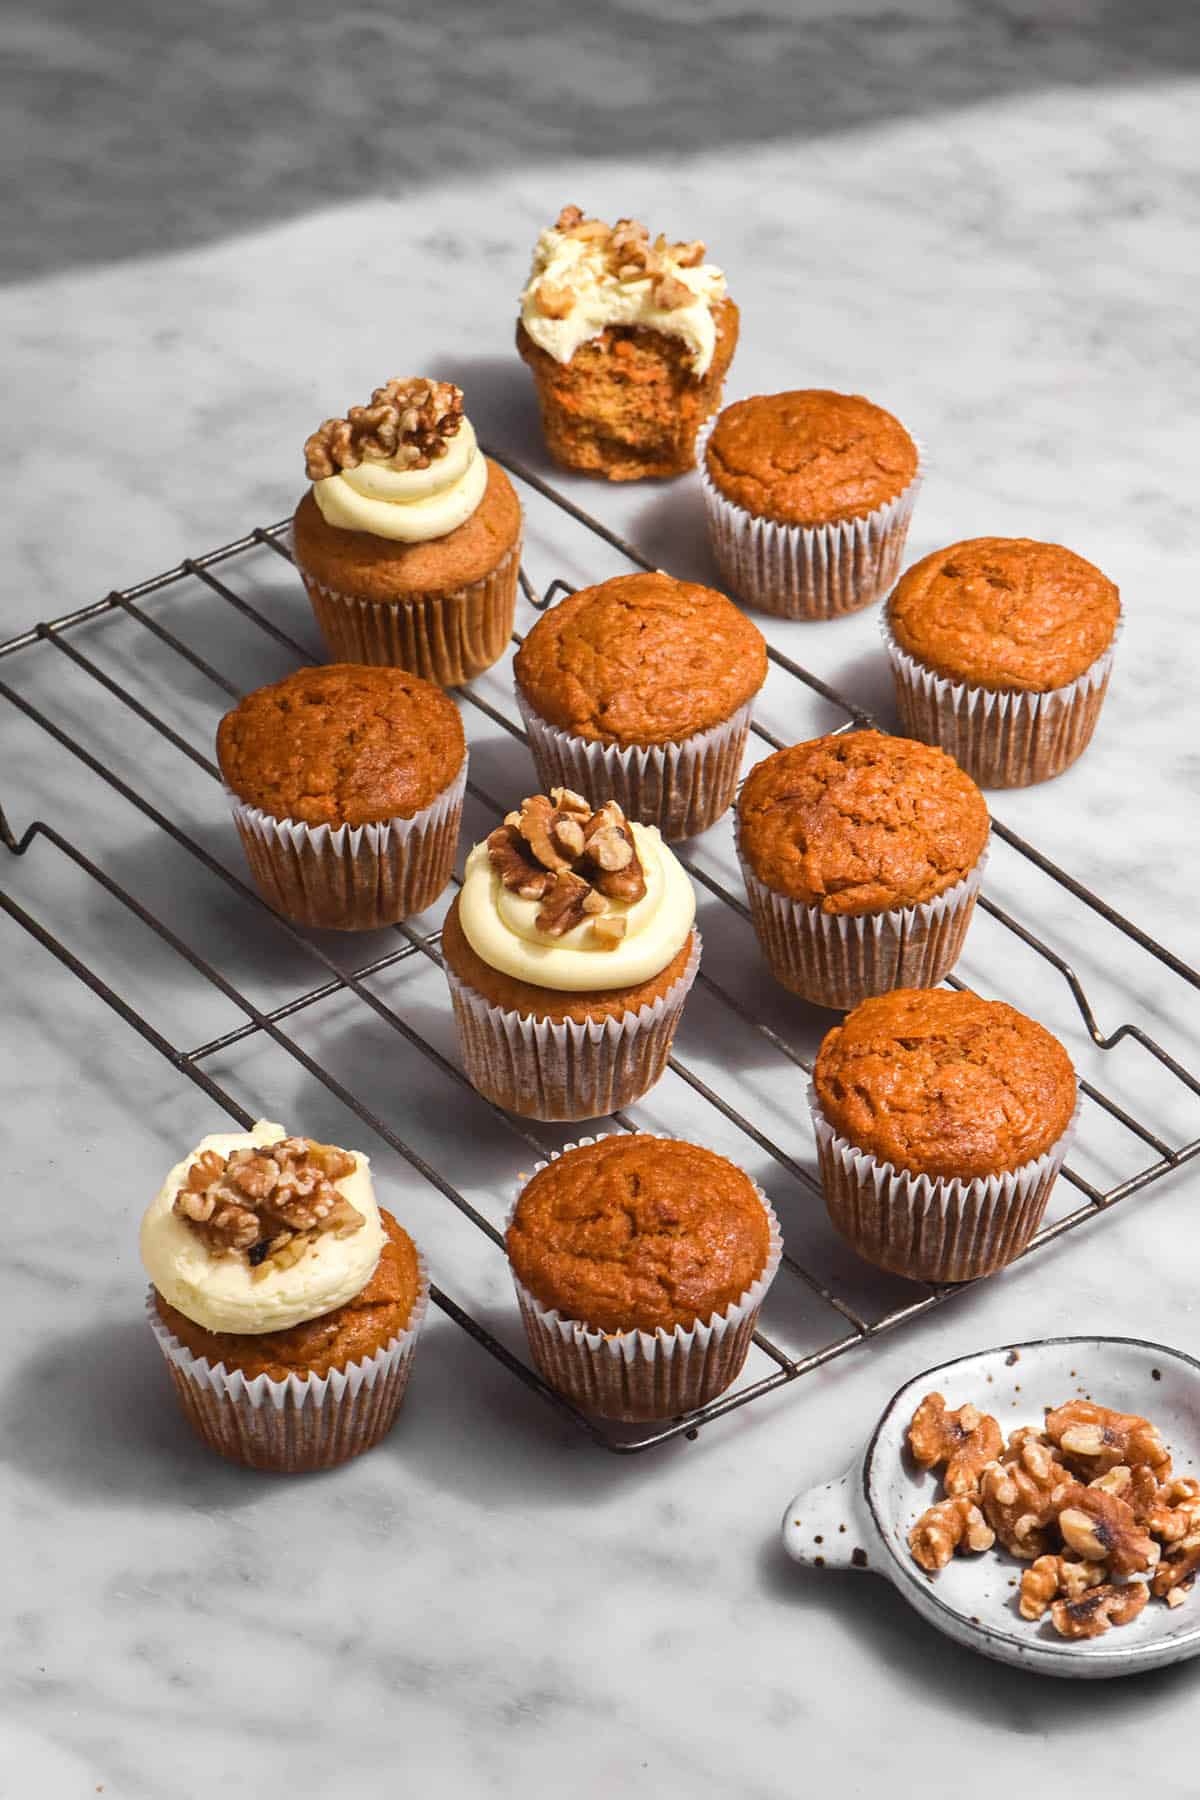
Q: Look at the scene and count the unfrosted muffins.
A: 7